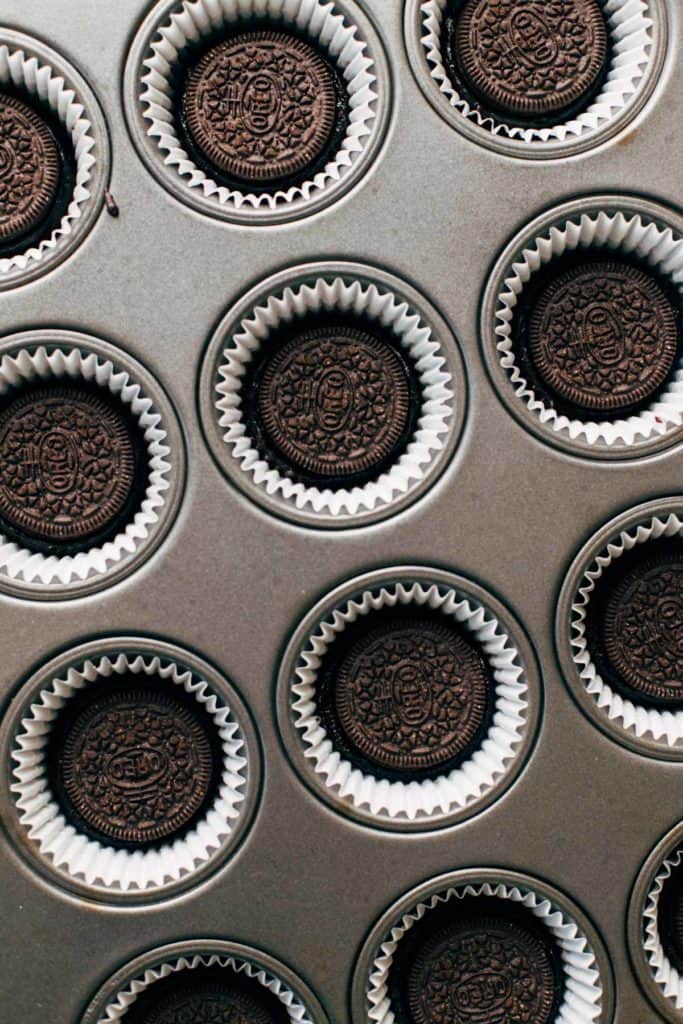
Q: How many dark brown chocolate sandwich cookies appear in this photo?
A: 12